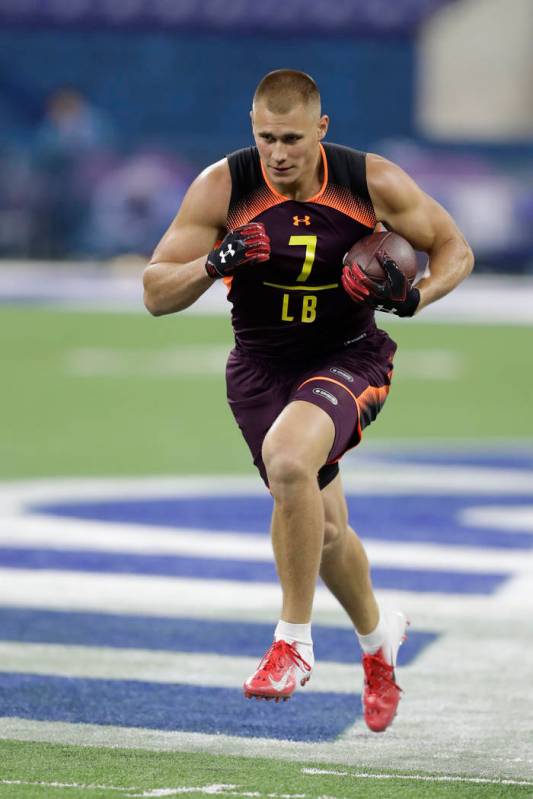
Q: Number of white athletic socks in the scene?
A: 2